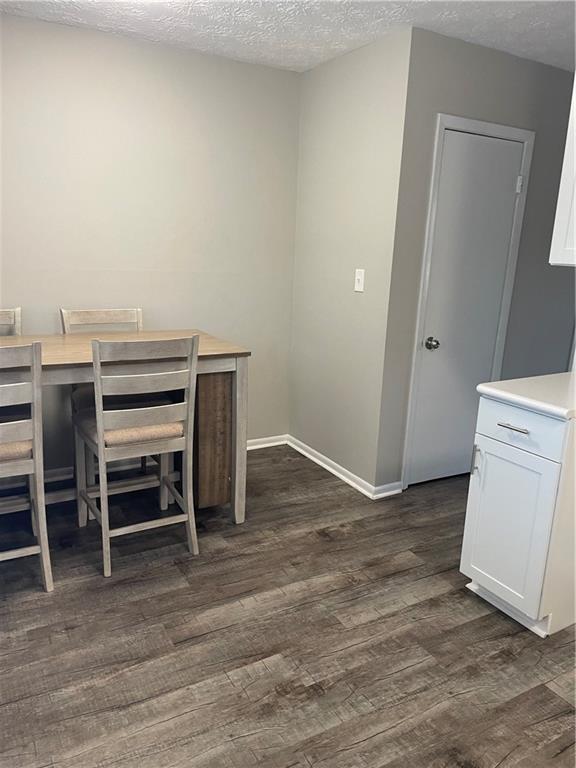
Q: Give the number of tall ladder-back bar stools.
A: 4